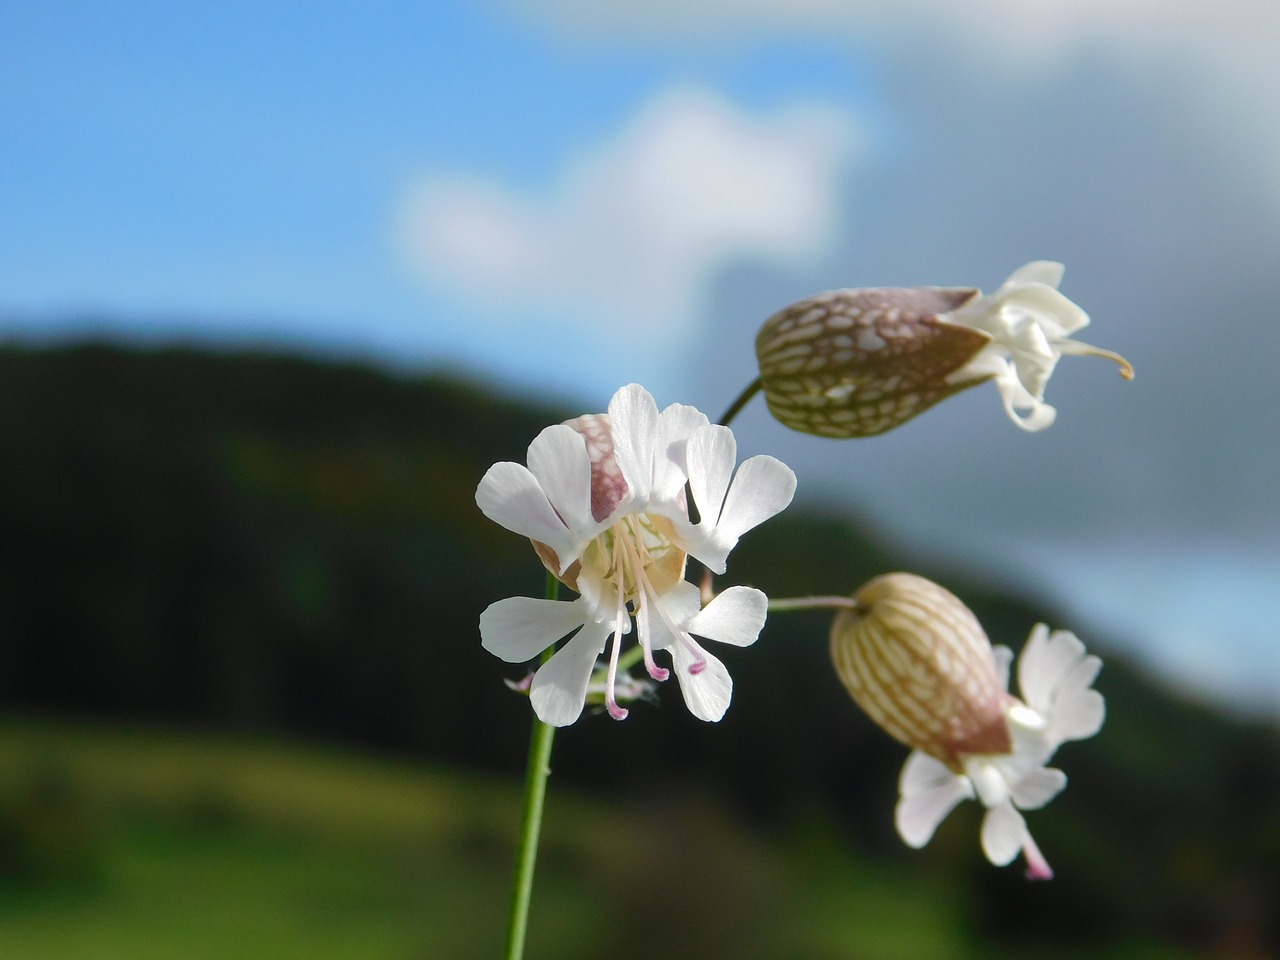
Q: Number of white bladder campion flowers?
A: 3